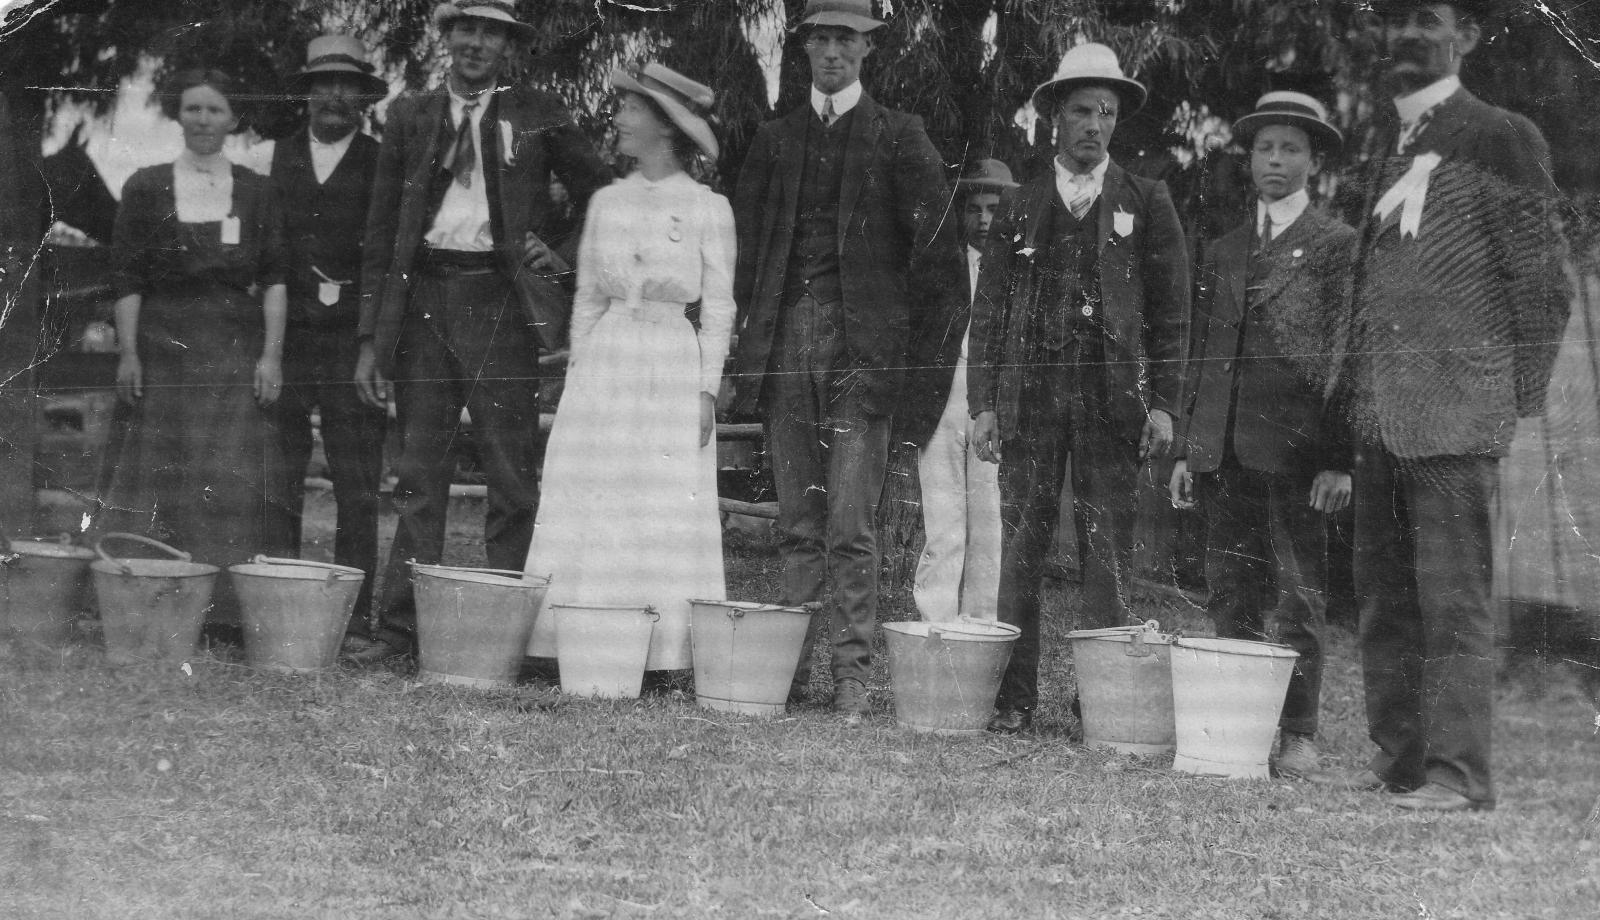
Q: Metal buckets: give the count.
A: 9